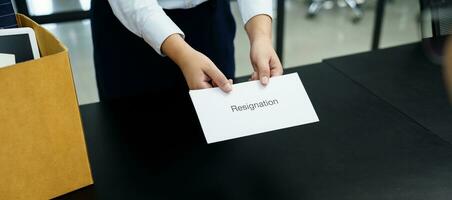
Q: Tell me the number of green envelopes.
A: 0